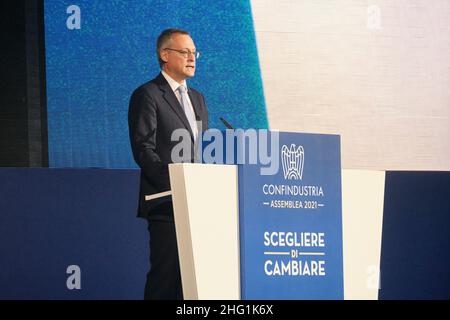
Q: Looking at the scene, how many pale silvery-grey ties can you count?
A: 1